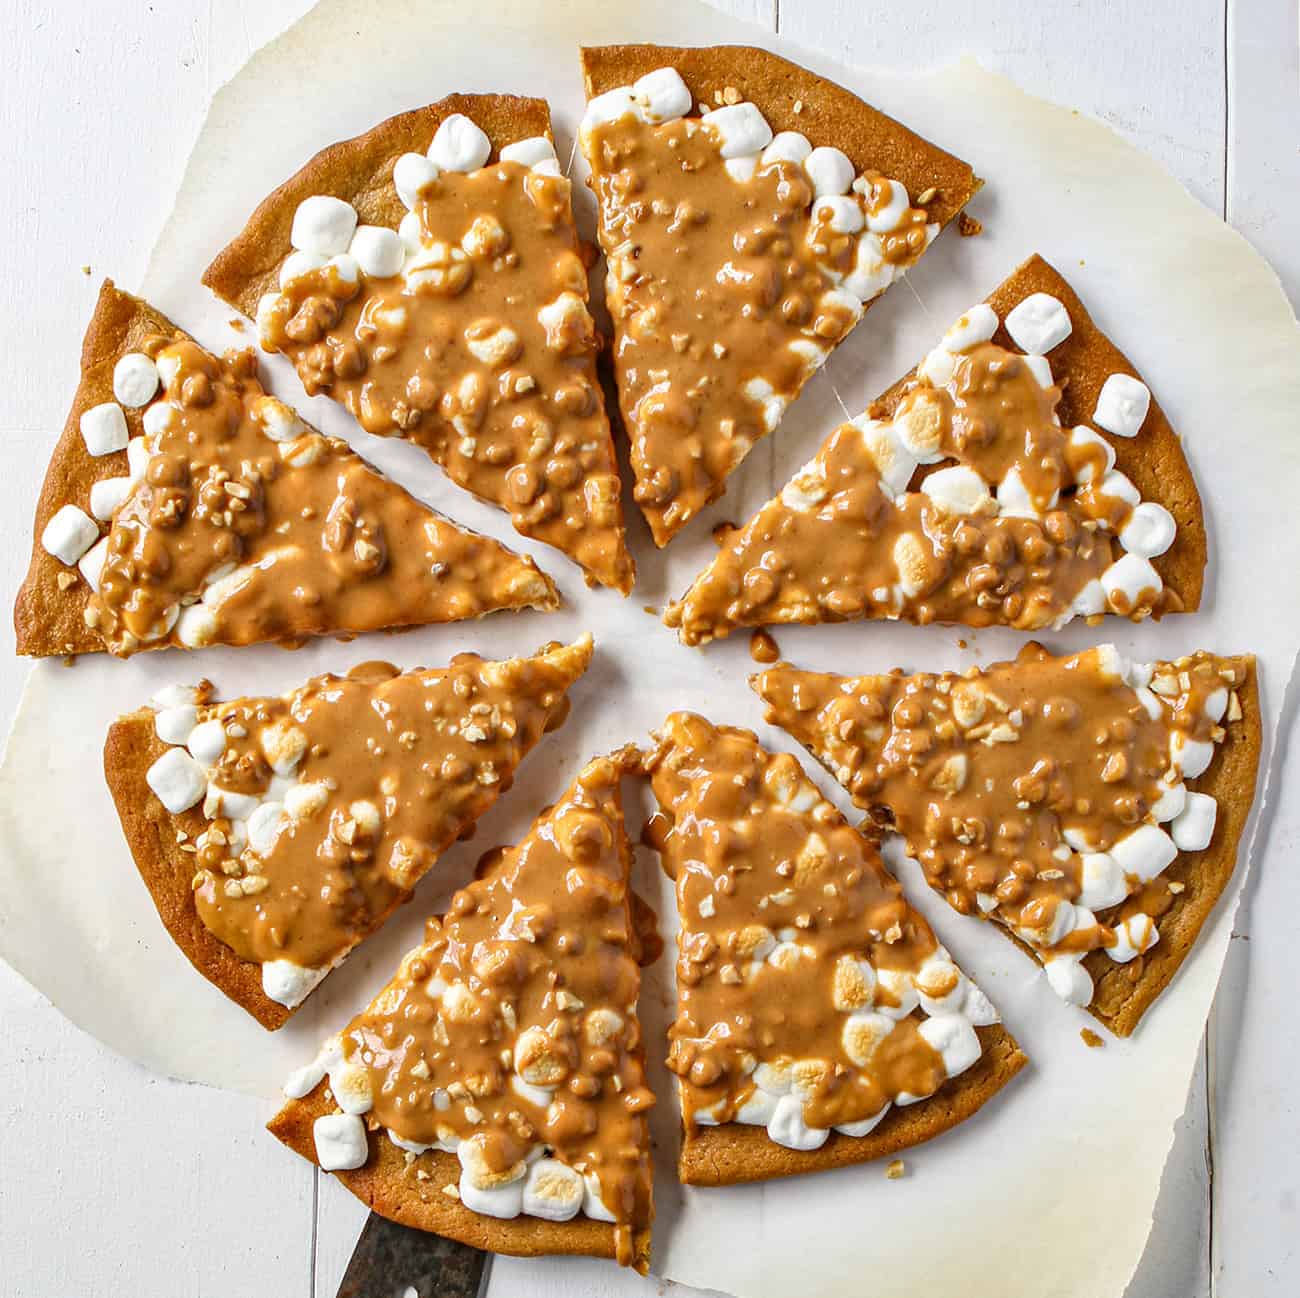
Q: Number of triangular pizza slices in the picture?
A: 8